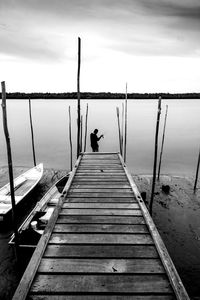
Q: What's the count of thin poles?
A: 12